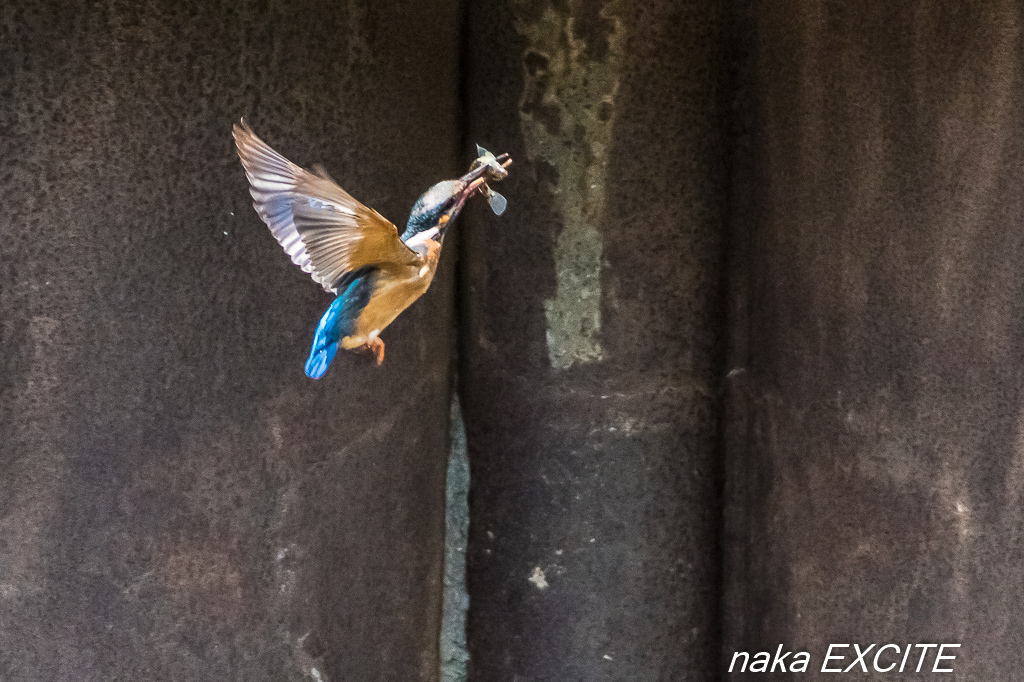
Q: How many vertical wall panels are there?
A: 3